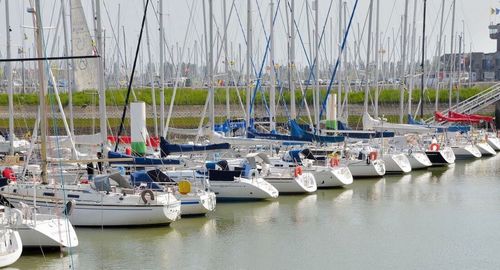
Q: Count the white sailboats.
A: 13